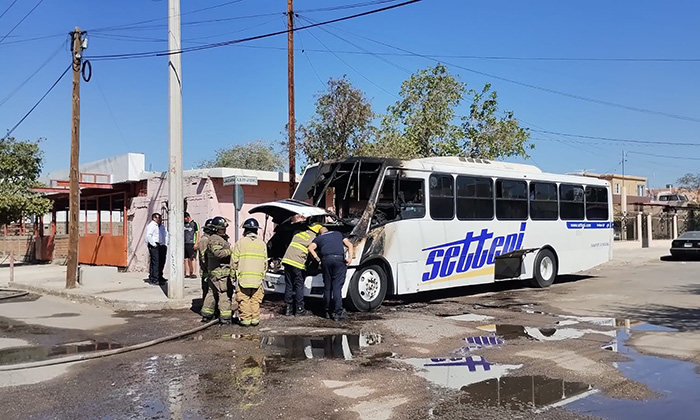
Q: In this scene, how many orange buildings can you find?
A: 1